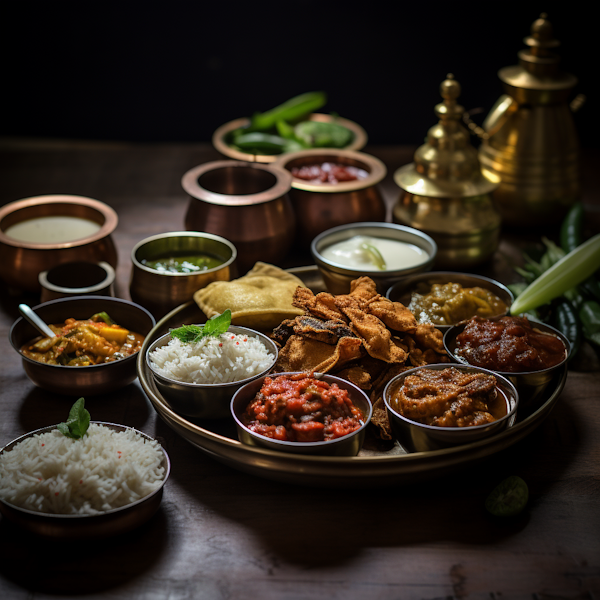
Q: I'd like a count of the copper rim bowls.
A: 4